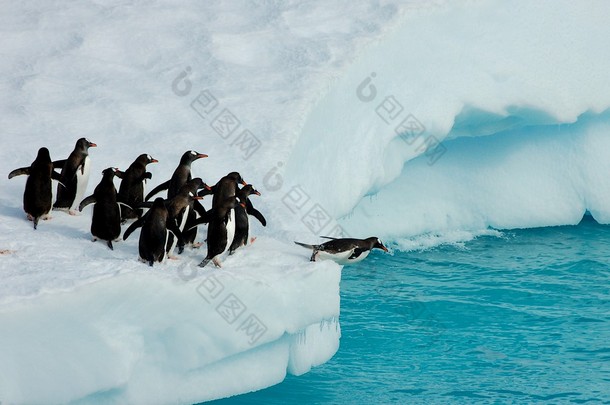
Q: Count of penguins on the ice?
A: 11